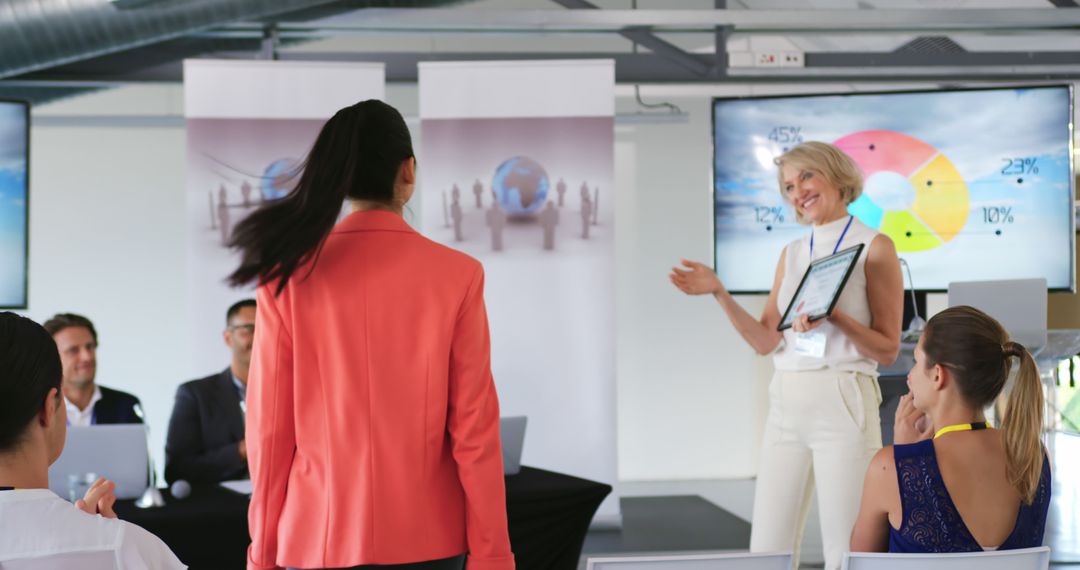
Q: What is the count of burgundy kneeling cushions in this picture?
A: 0